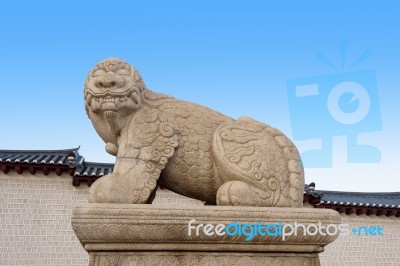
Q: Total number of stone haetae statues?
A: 1